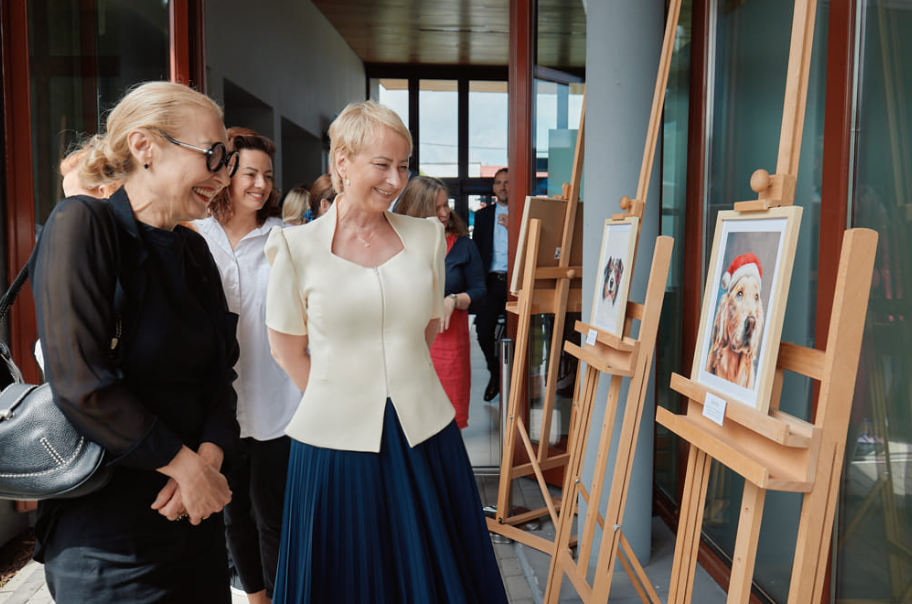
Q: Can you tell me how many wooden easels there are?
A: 3